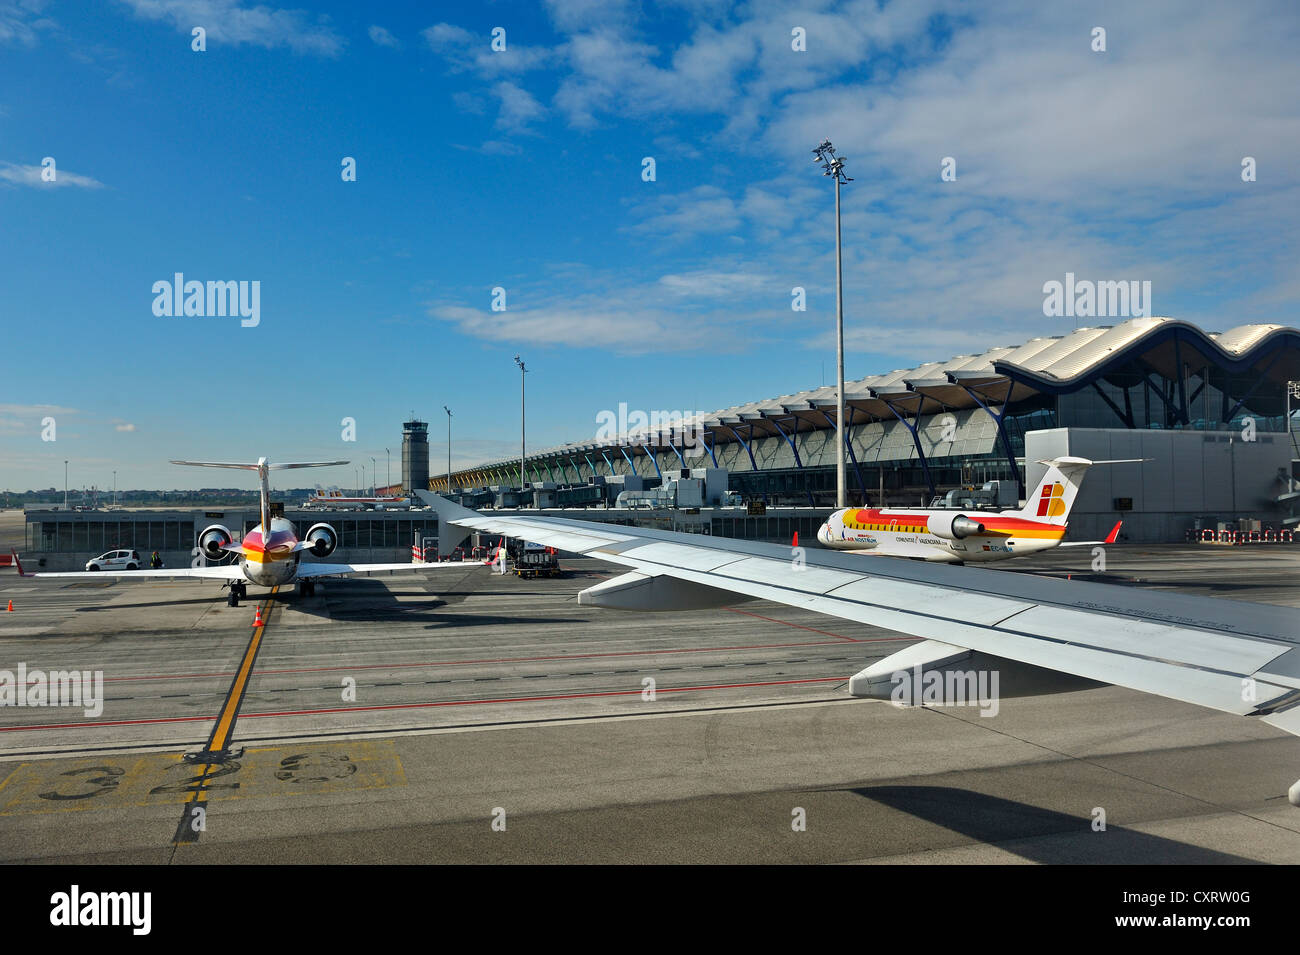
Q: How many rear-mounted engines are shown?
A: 3